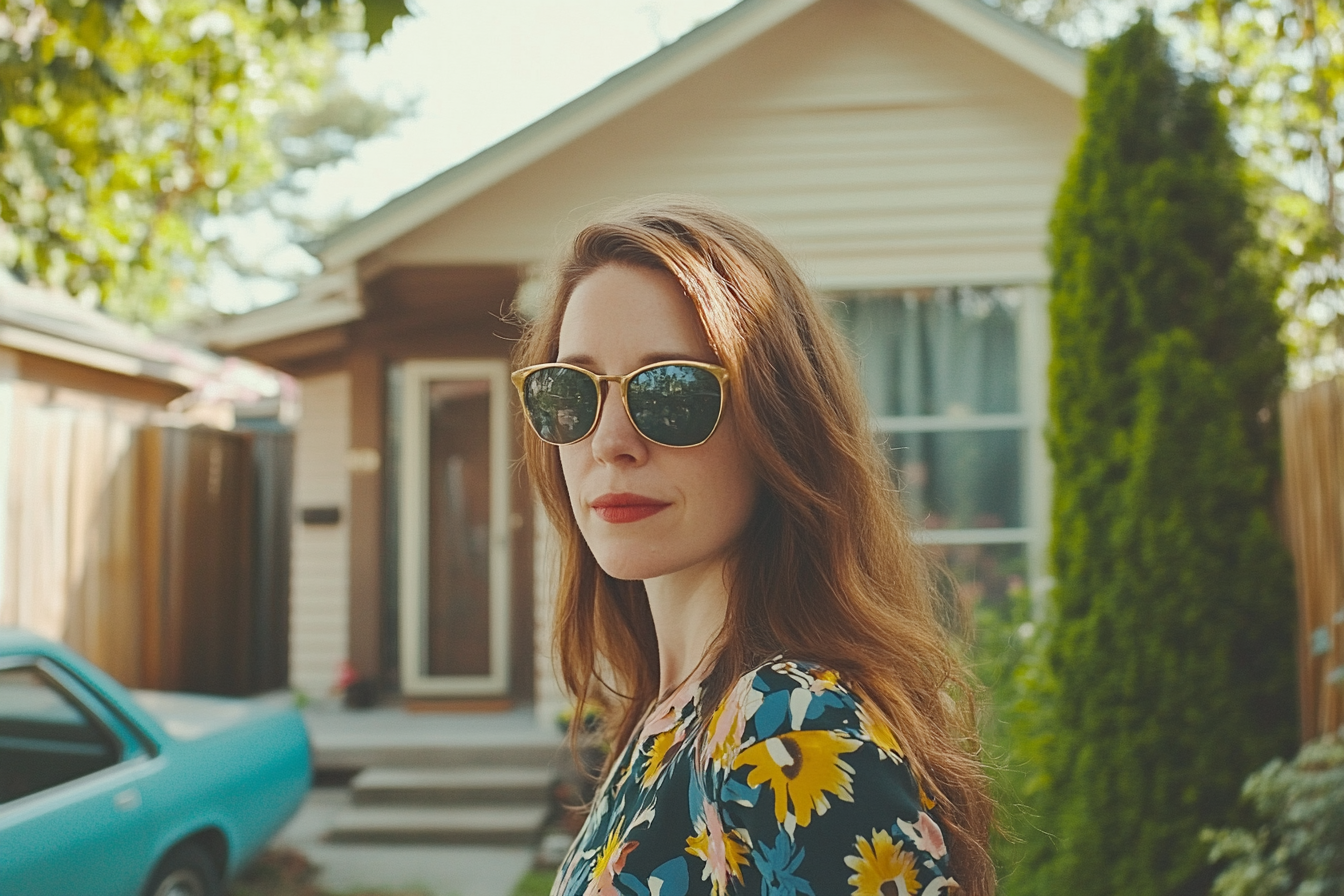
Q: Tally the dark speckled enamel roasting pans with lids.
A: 0